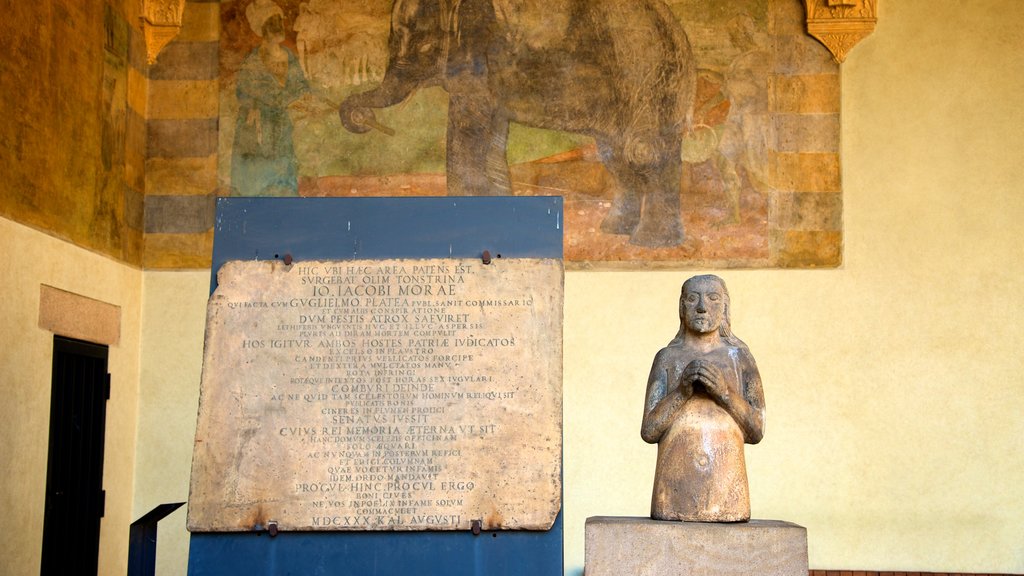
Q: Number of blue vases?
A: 0